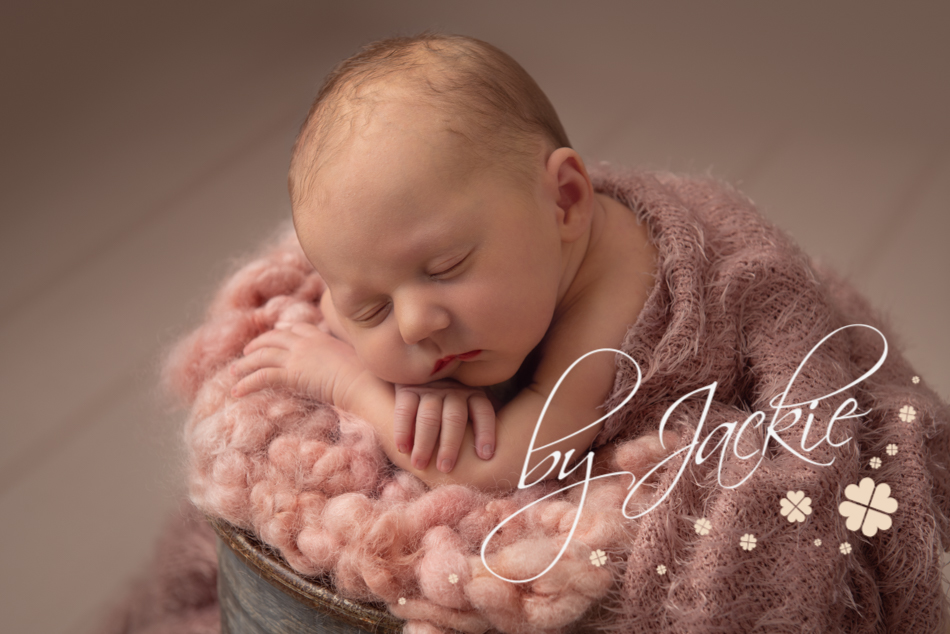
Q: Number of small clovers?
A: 12